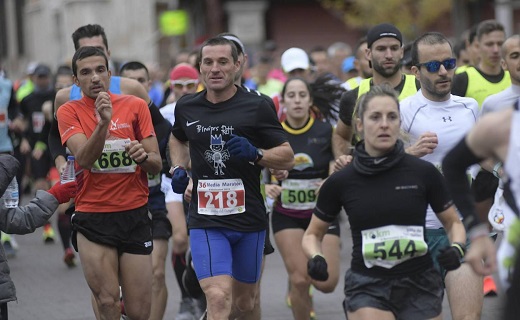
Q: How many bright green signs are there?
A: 1